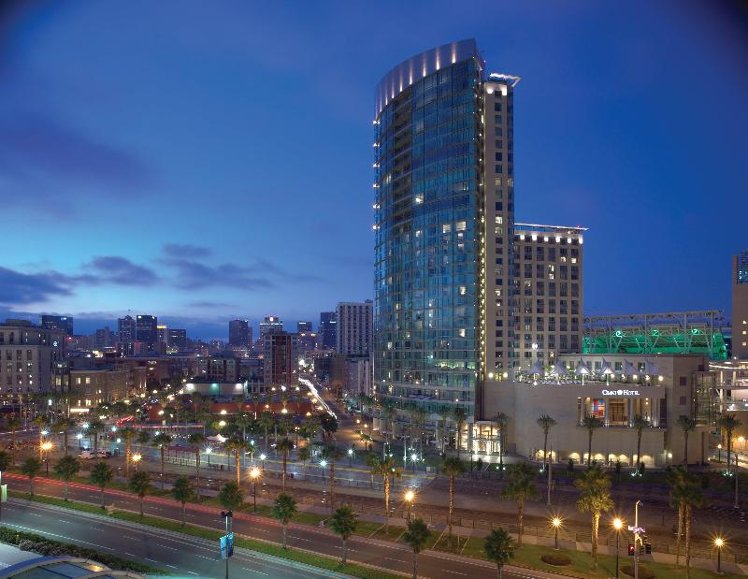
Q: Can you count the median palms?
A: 11